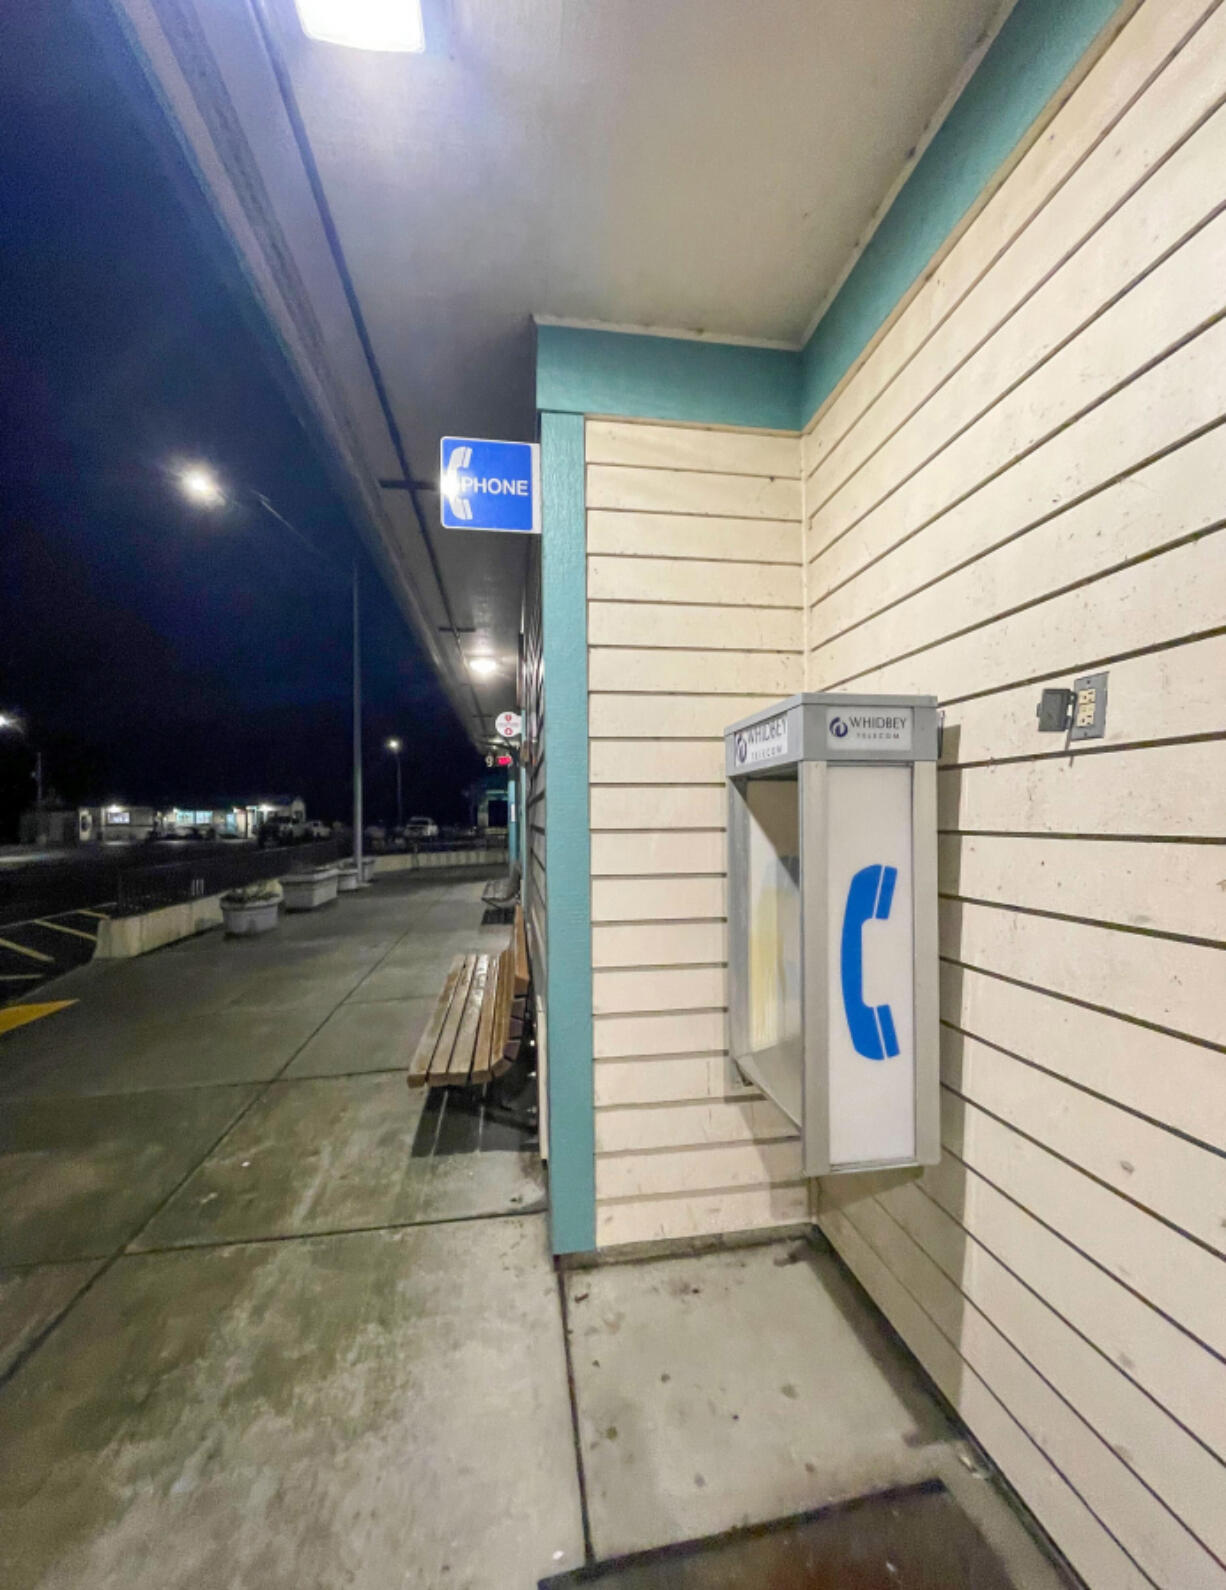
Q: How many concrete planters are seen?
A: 4